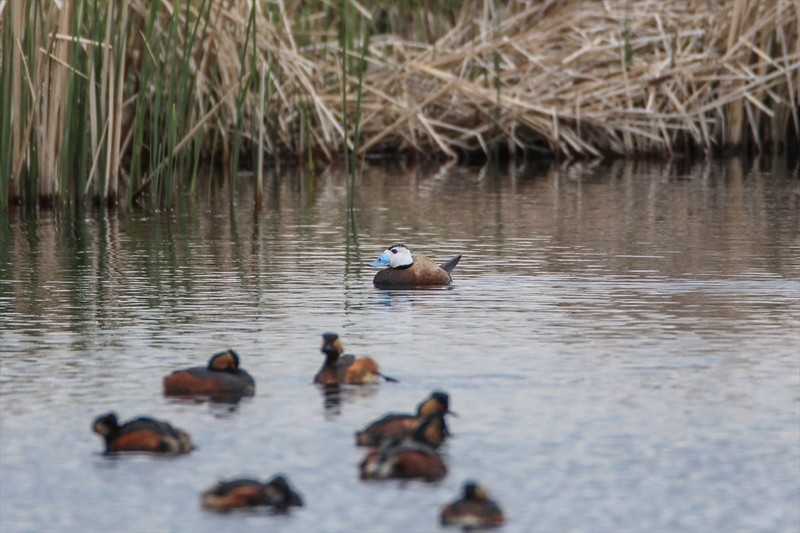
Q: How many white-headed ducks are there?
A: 1